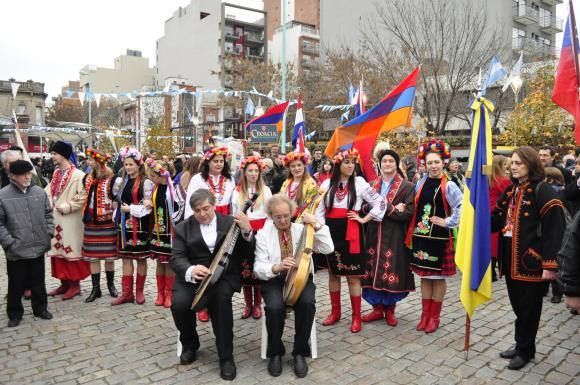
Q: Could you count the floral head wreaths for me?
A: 8